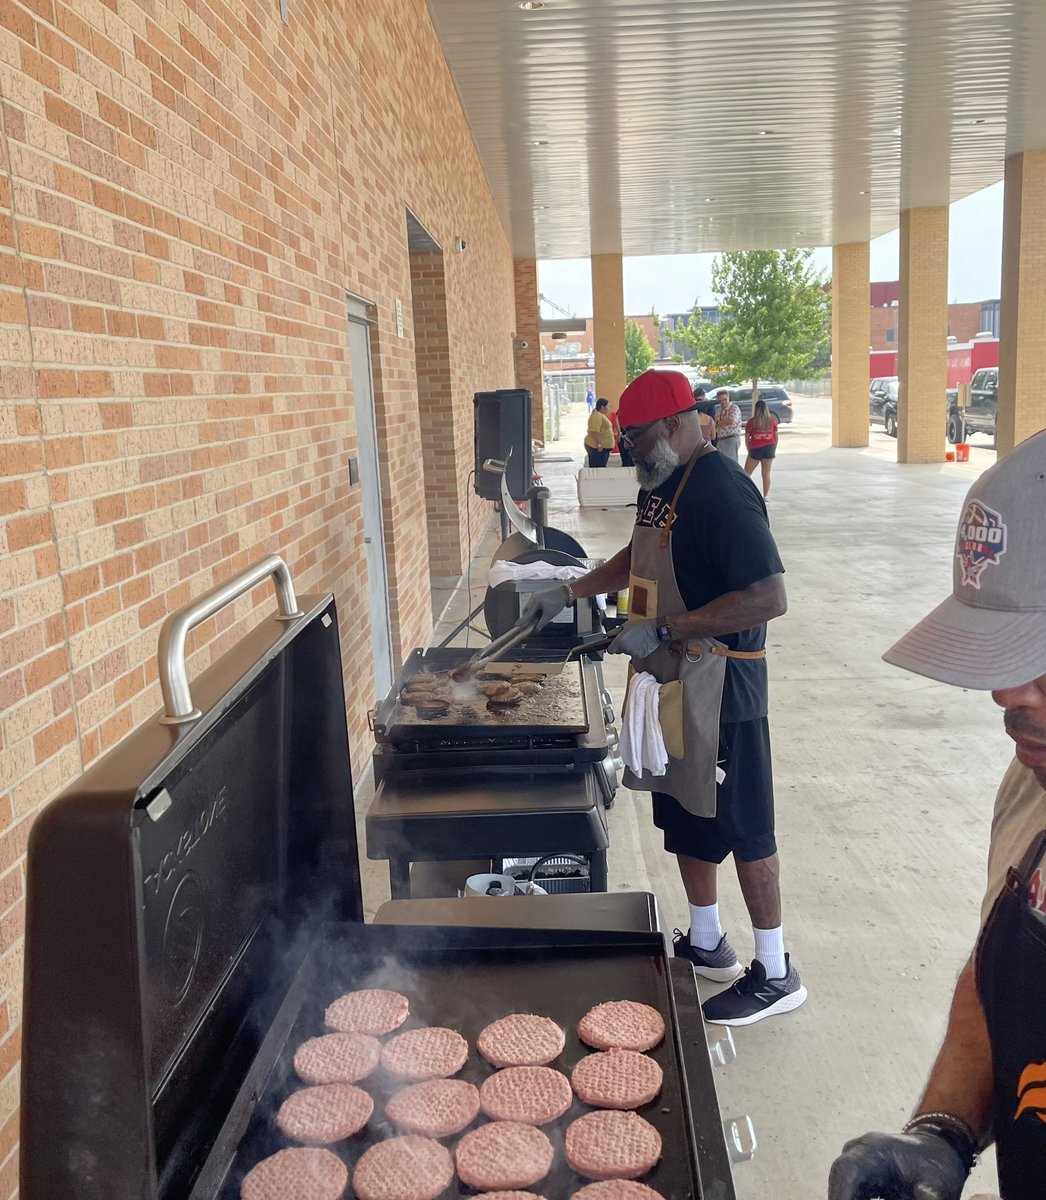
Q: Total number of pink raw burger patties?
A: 15